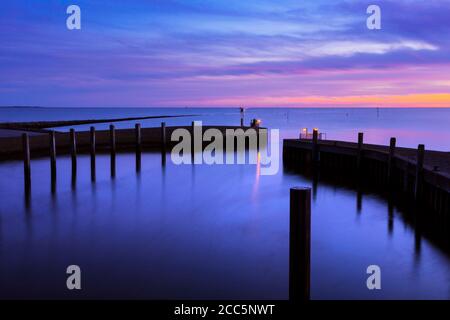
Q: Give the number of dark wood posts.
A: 13